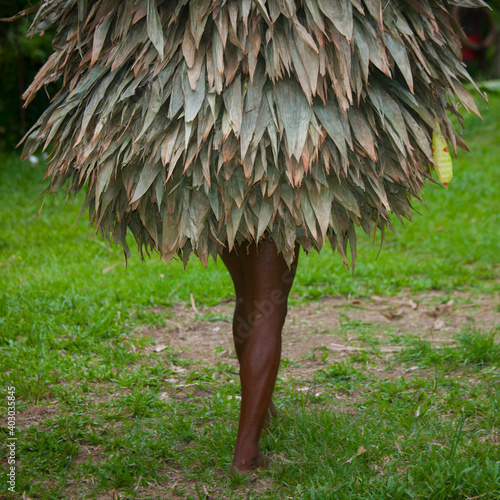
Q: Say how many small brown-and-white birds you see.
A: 0